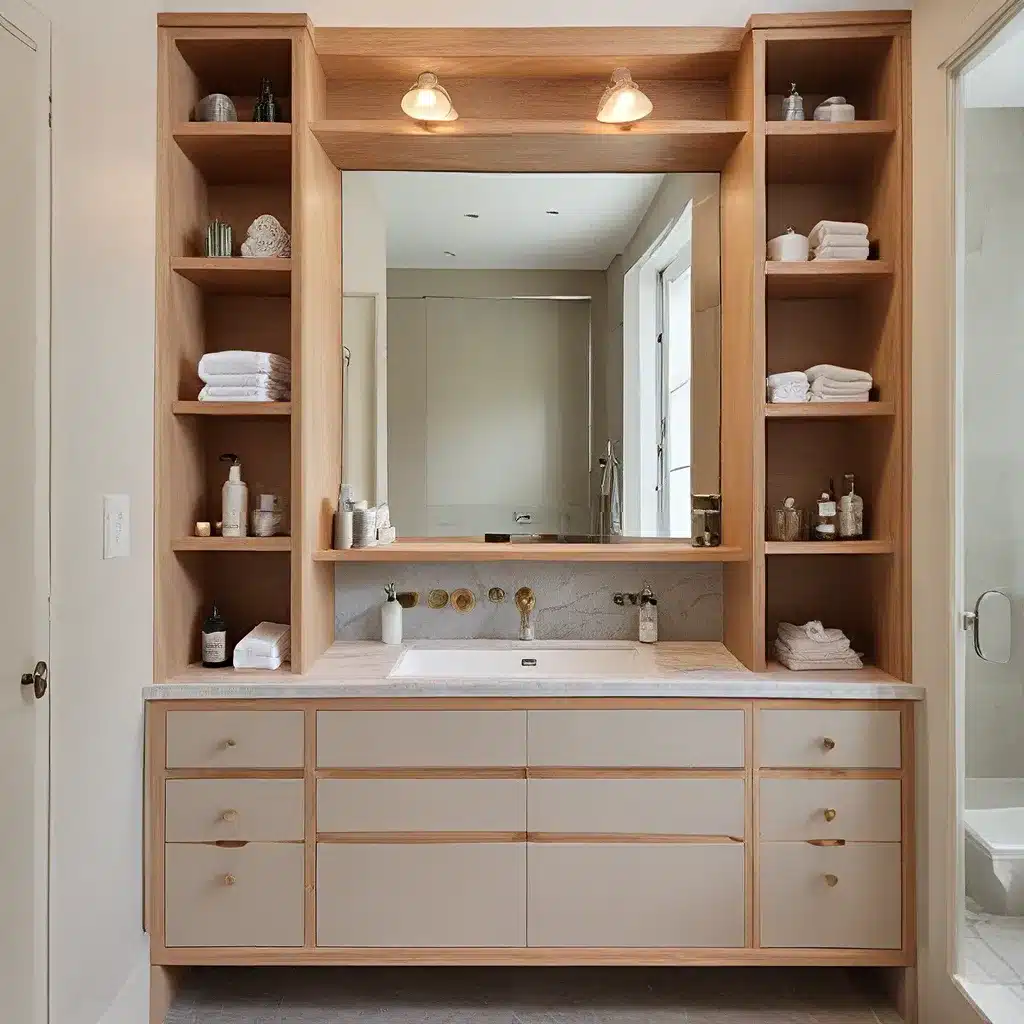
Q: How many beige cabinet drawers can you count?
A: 12